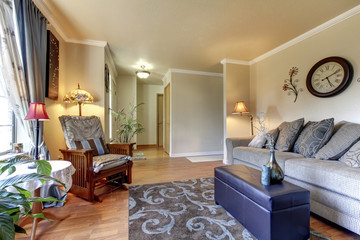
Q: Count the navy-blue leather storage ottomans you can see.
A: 1